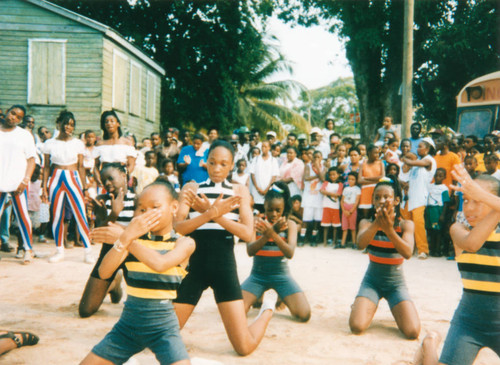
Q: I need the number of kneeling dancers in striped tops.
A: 6